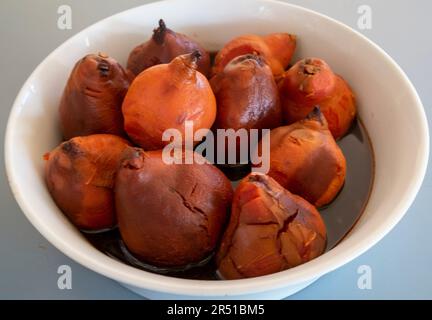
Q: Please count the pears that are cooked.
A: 10